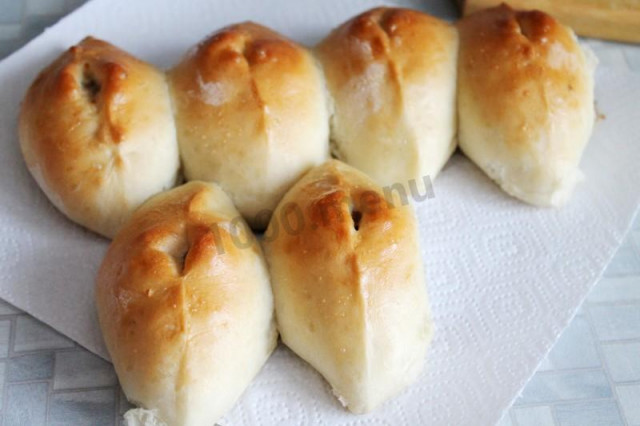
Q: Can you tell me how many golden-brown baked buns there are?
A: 6